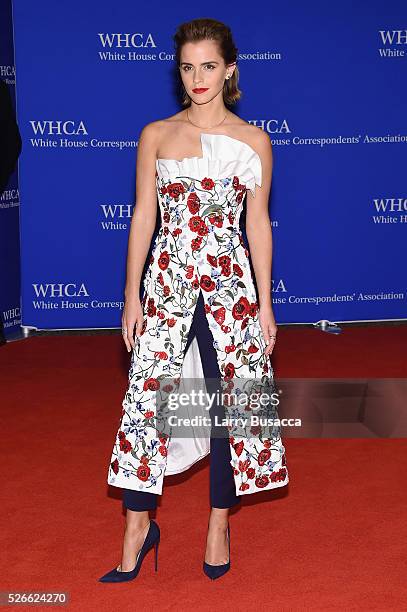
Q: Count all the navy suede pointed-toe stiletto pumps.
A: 2